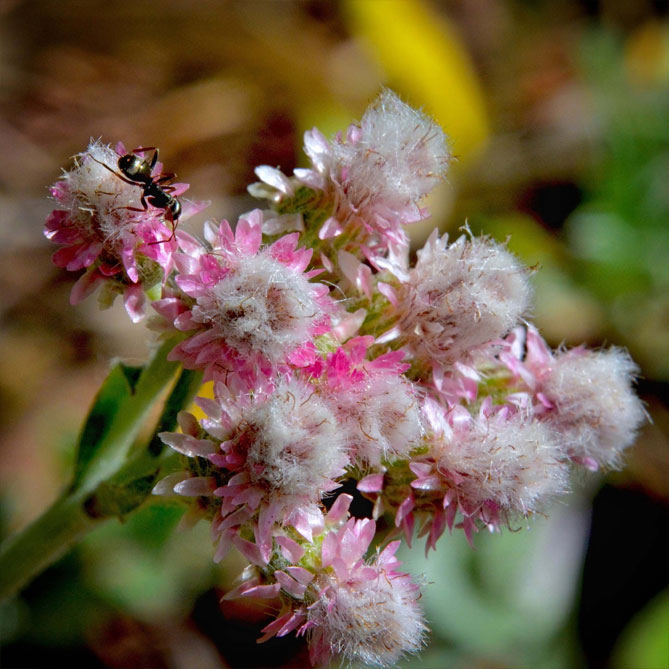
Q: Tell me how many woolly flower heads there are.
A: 9